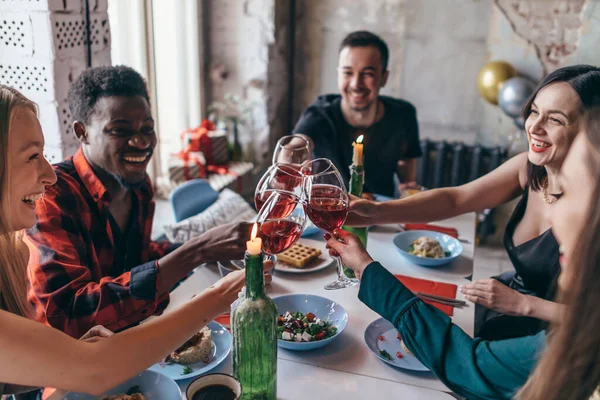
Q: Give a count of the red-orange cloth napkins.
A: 3